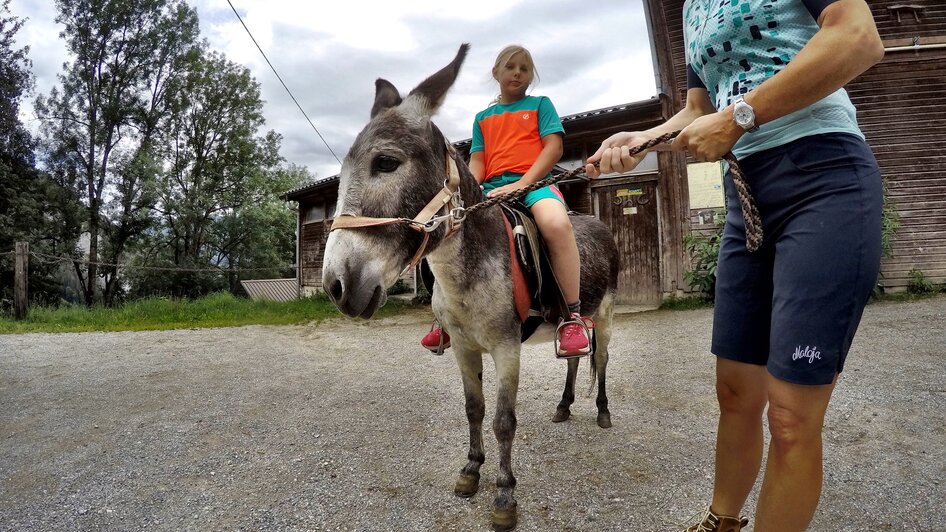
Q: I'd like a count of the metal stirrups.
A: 2